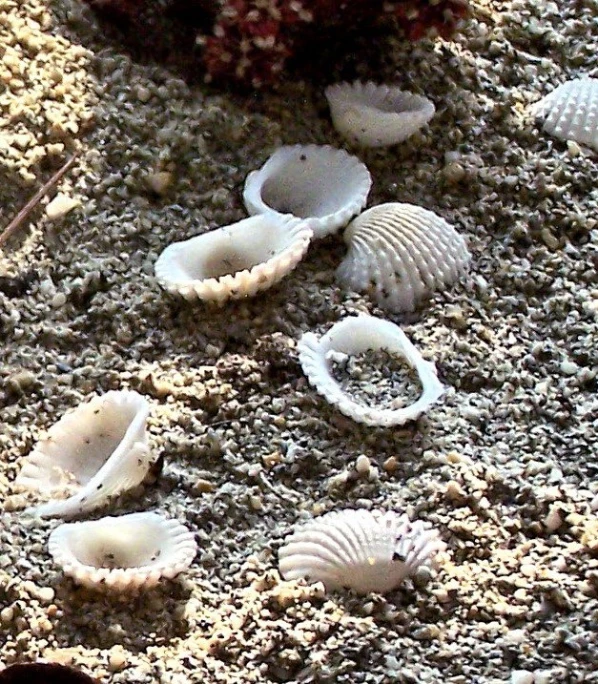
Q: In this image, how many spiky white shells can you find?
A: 9